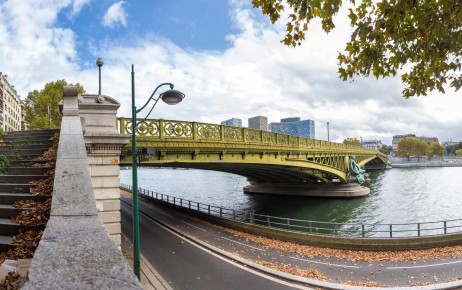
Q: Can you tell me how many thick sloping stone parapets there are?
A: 1